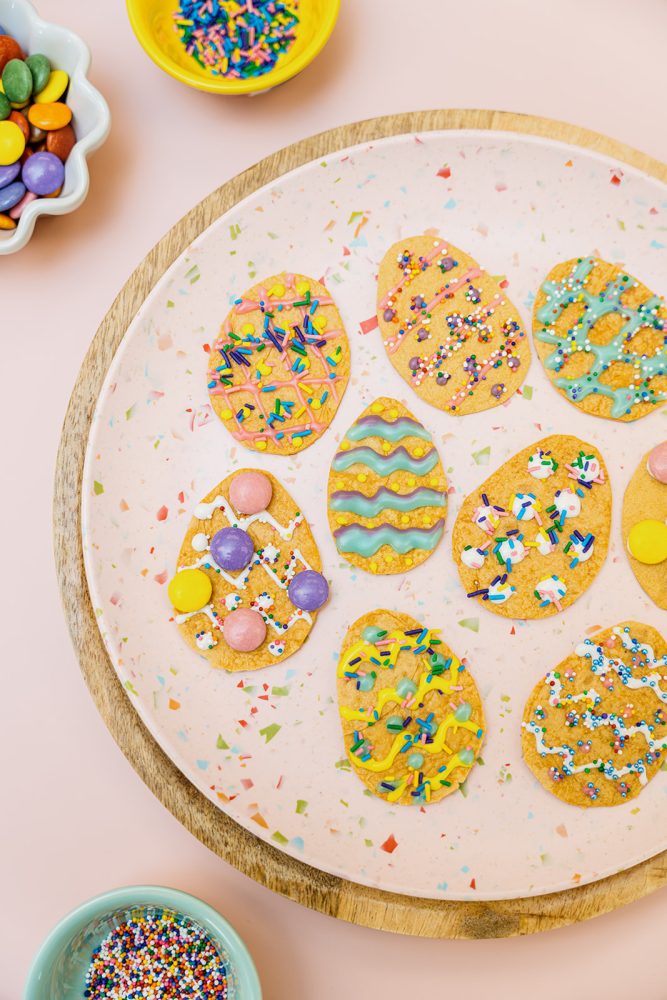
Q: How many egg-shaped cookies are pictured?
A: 9